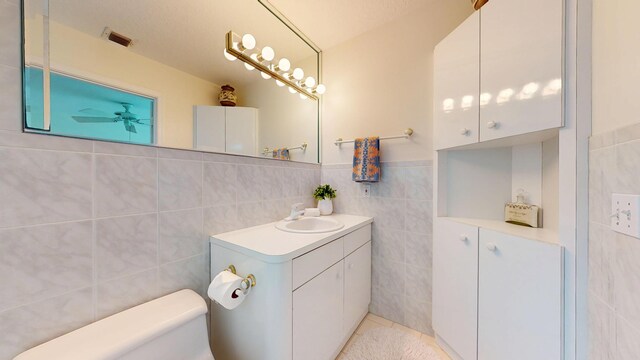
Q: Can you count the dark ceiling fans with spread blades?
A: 1